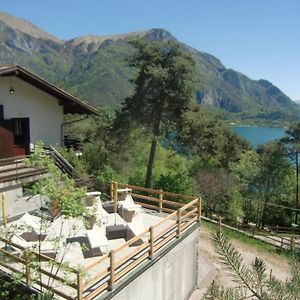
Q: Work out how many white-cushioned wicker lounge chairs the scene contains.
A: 6